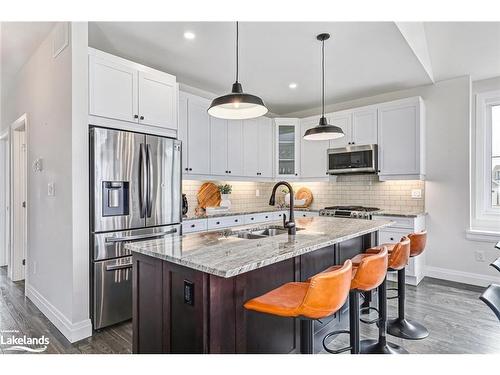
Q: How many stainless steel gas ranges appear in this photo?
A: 1